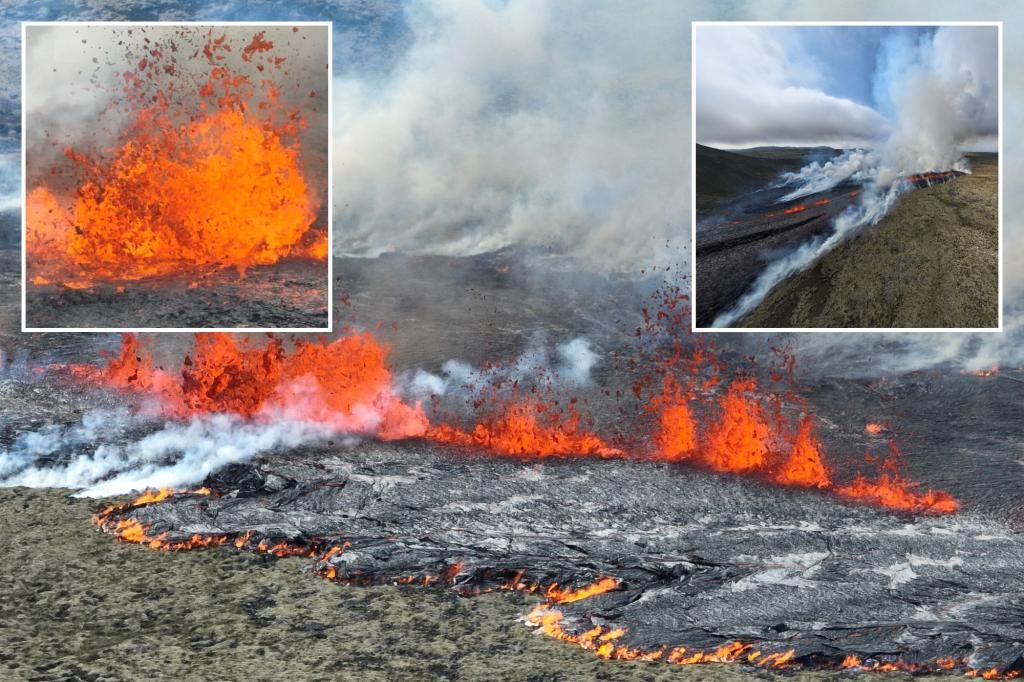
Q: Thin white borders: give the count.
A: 2